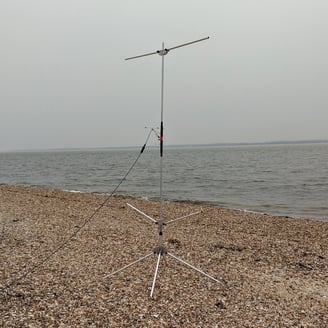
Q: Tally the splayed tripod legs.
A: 3